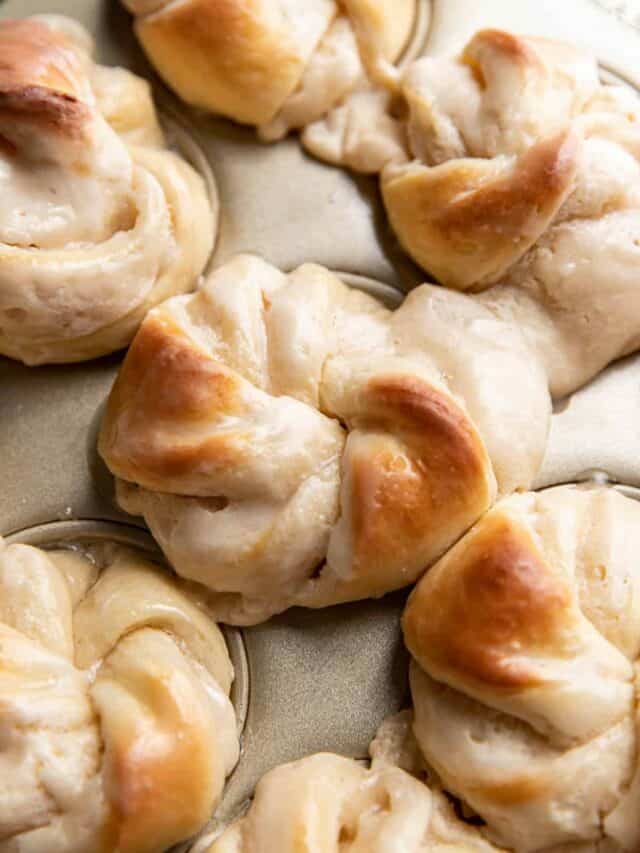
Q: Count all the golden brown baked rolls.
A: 7